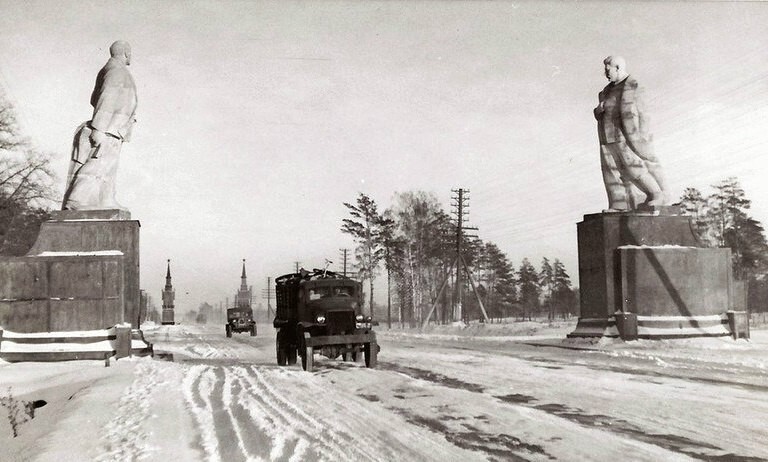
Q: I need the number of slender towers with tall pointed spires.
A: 2